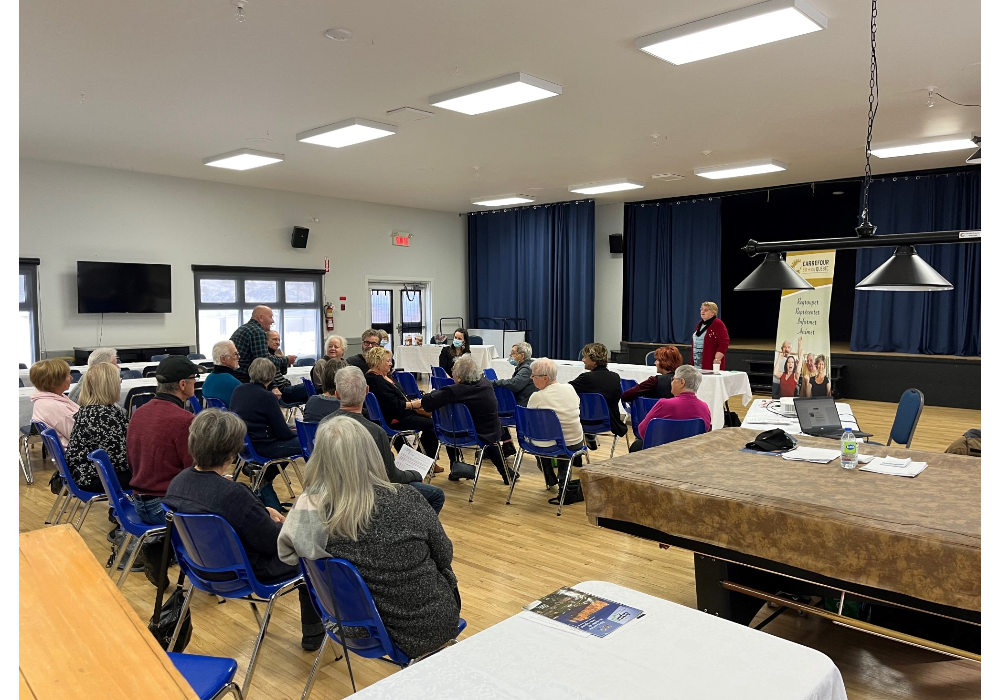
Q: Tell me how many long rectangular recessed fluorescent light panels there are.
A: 8